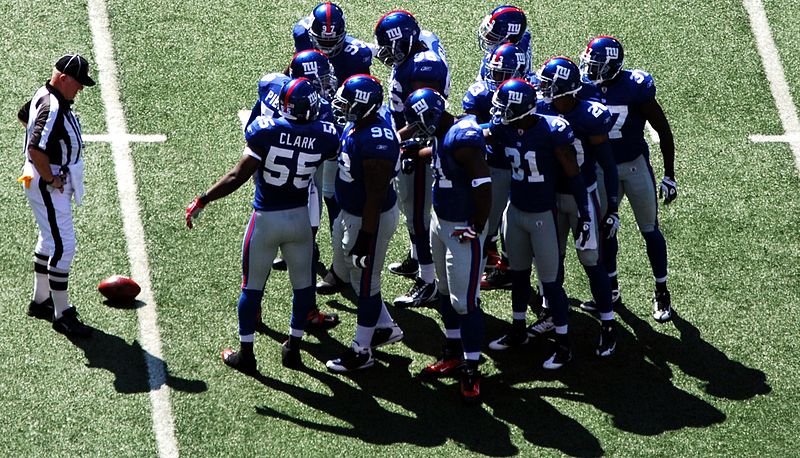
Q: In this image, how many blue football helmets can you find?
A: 11